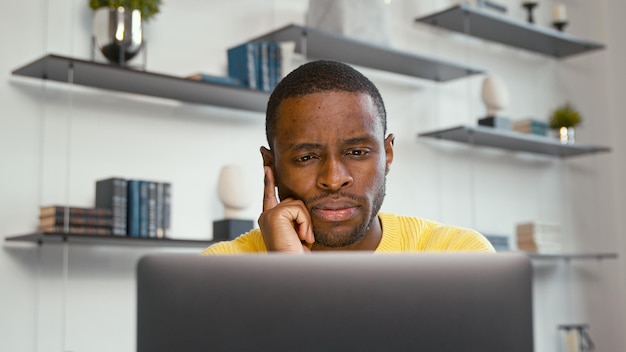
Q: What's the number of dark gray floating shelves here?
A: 6